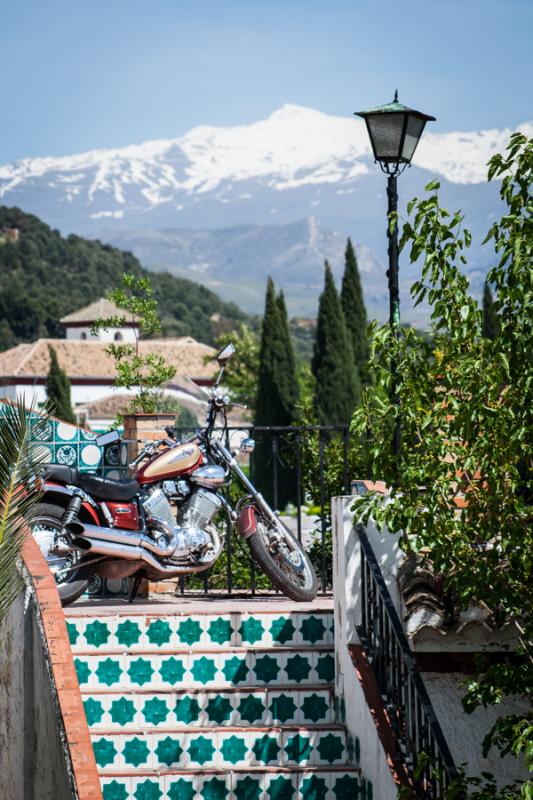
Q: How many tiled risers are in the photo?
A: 5